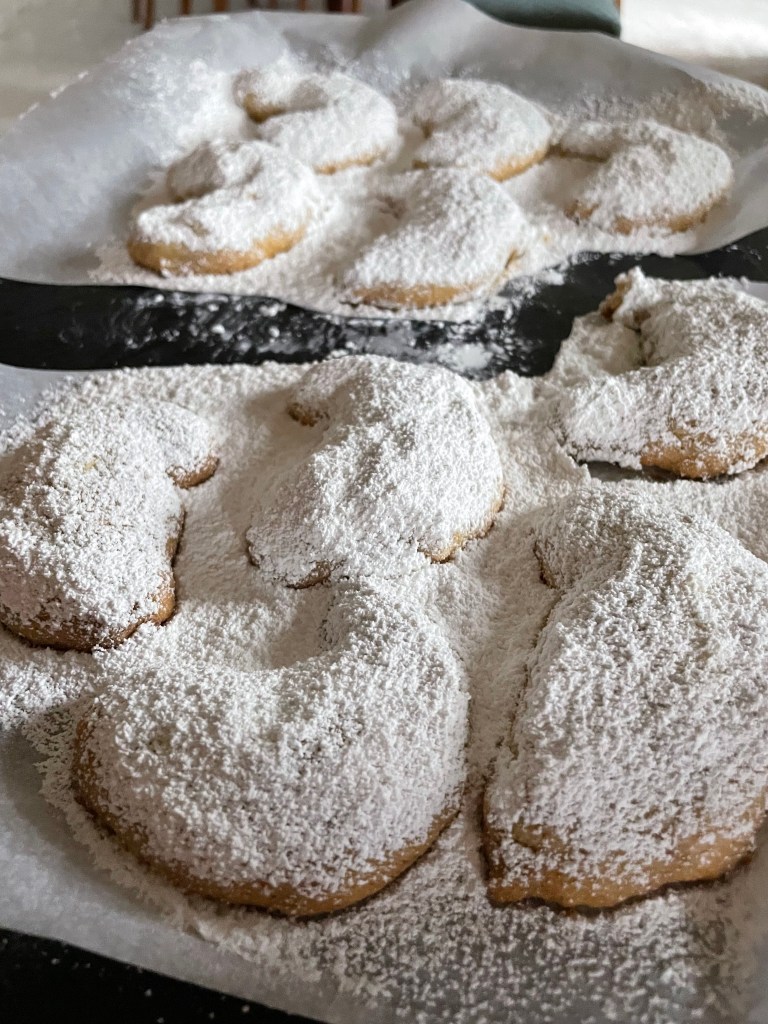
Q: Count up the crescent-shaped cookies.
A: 10